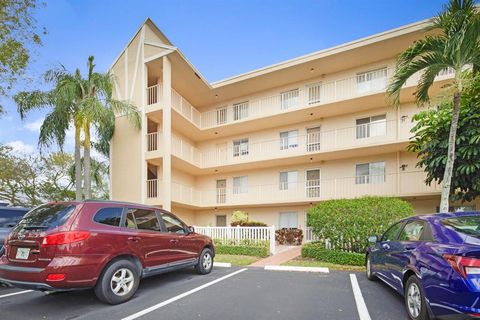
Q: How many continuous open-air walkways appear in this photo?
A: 3